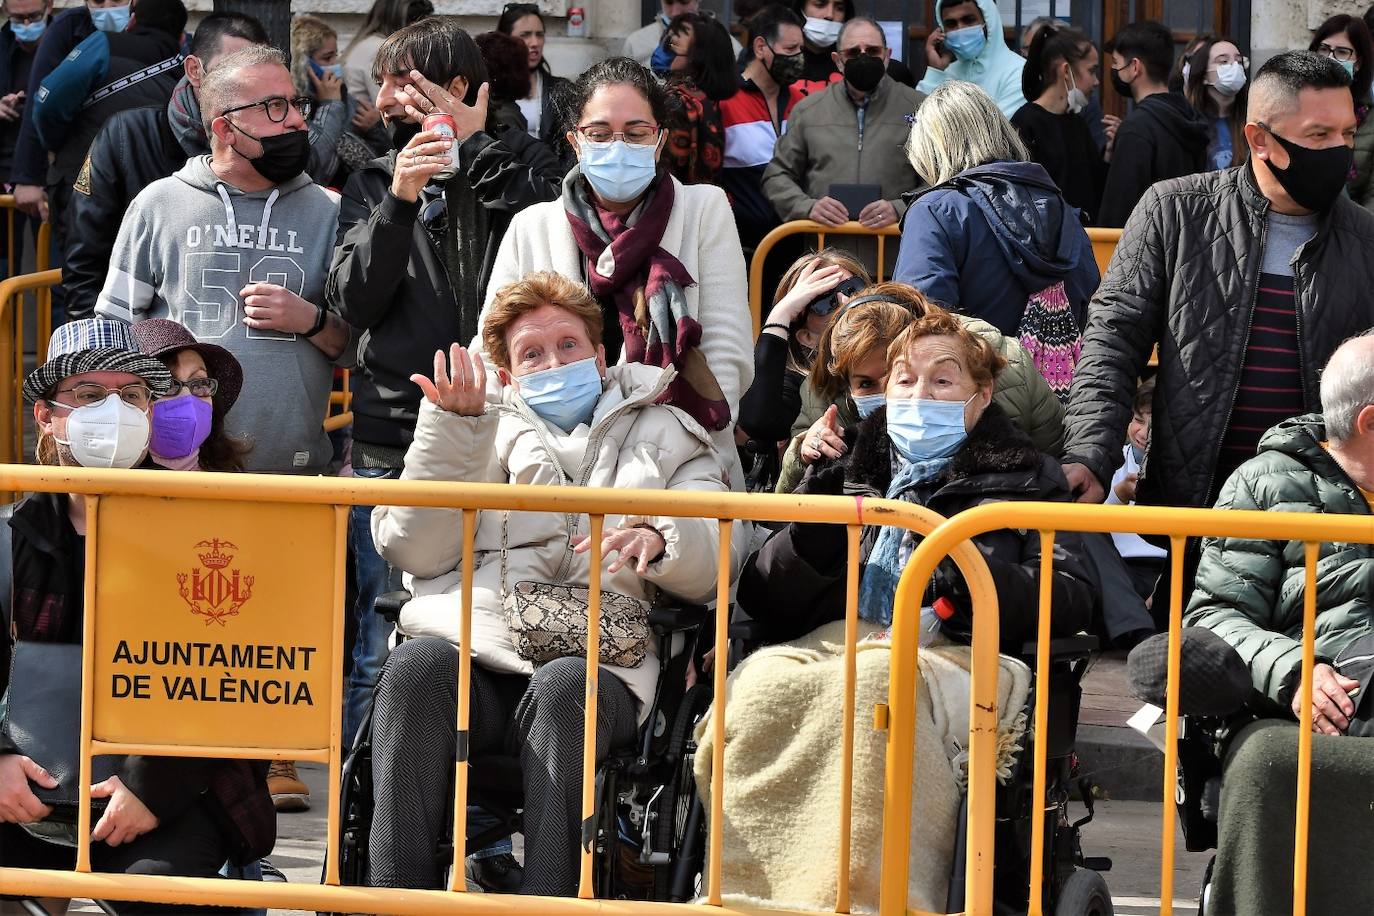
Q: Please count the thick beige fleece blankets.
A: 1